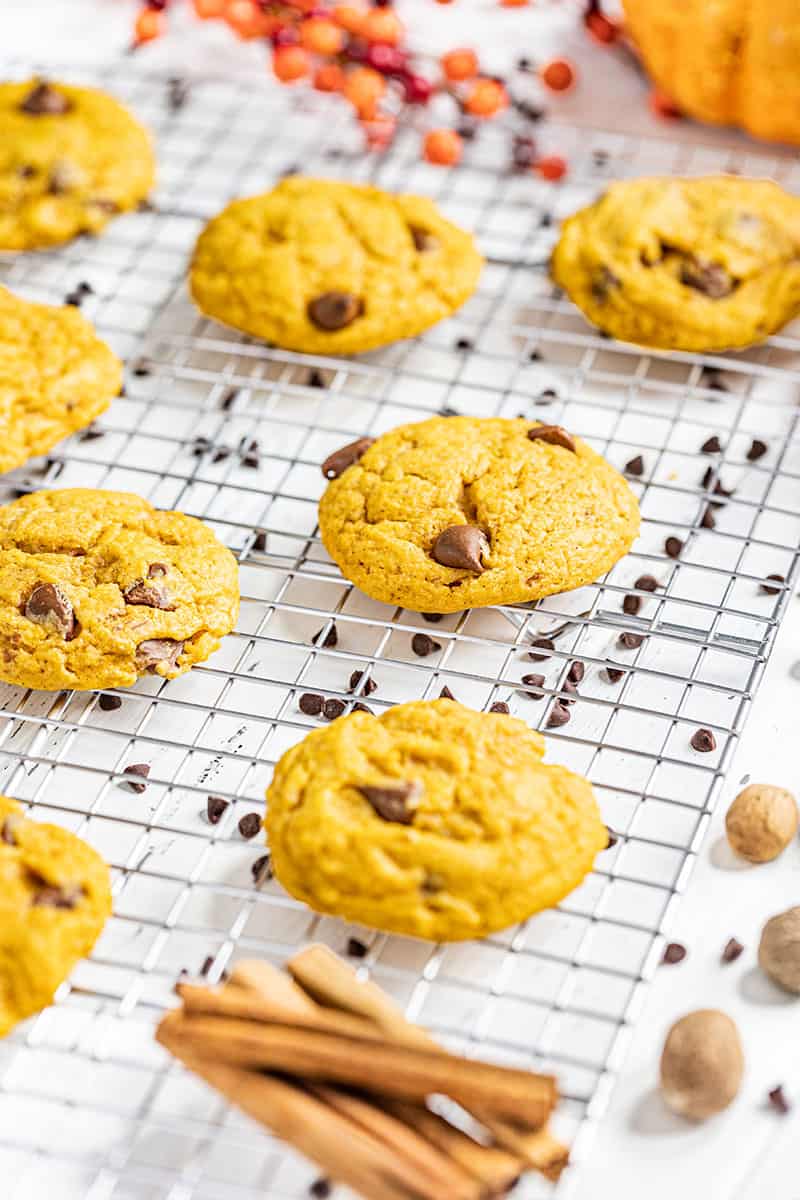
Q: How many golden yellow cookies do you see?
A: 8